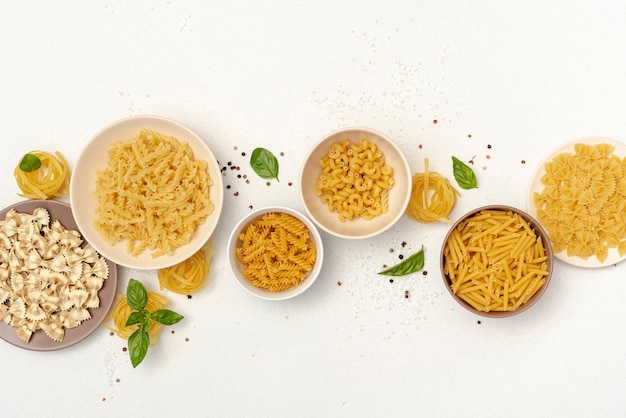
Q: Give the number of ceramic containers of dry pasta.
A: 6